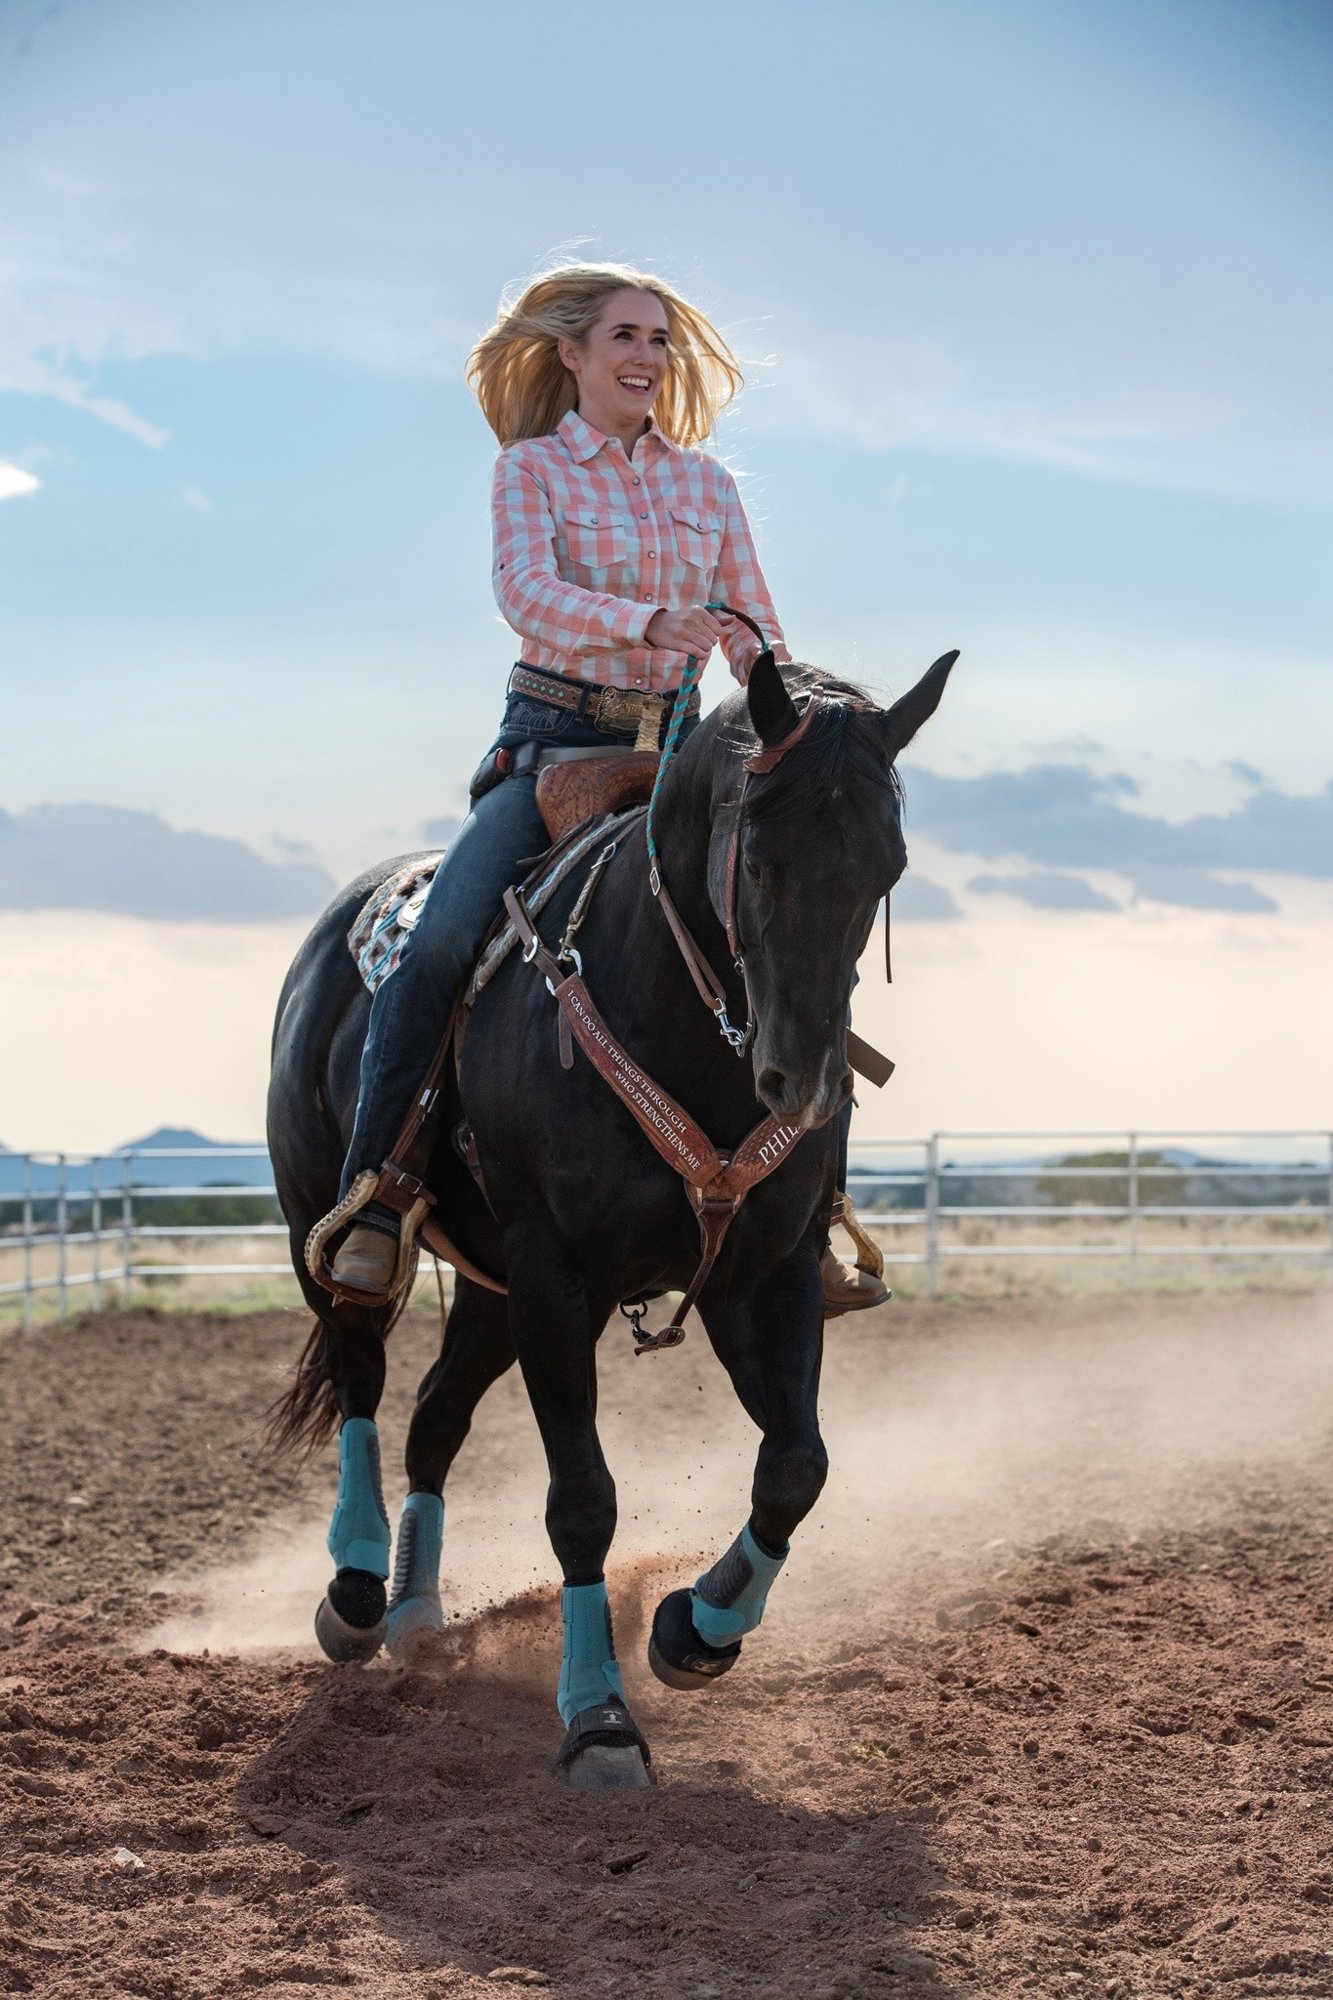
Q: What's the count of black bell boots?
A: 2